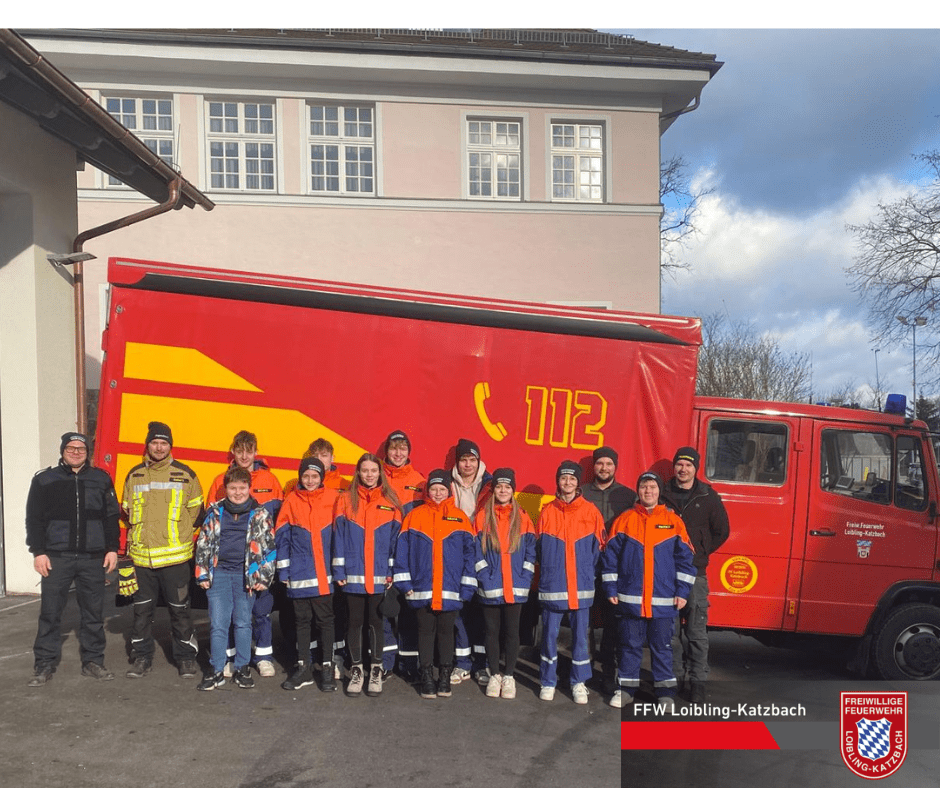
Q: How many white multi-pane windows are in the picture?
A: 5